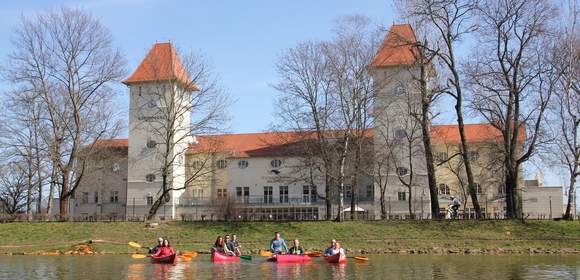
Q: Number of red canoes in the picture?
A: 4